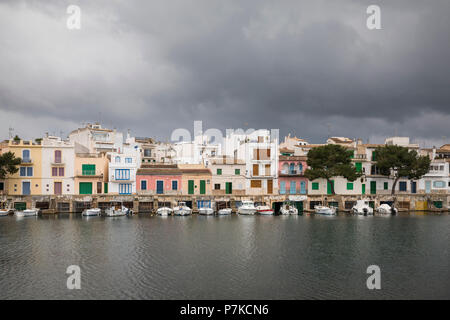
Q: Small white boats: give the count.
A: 14